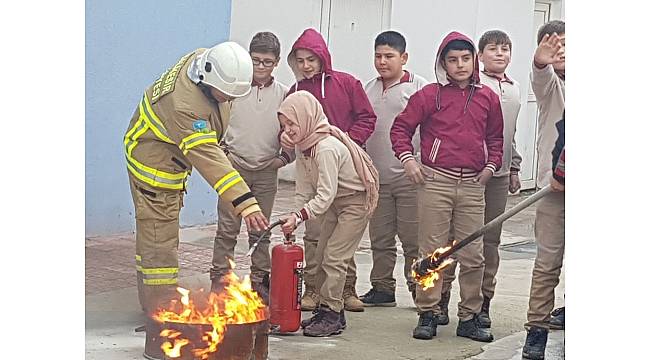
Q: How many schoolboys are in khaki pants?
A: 6